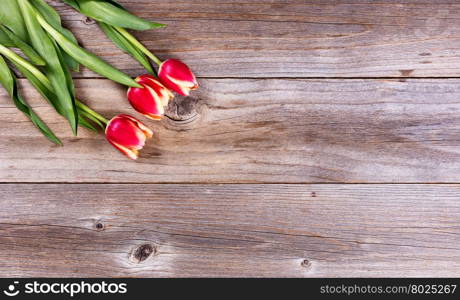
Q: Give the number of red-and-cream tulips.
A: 3